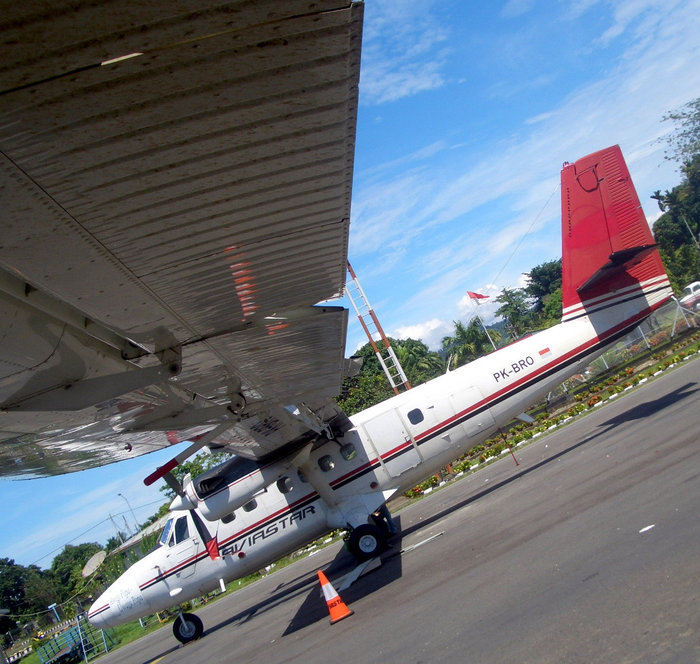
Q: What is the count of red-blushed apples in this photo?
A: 0